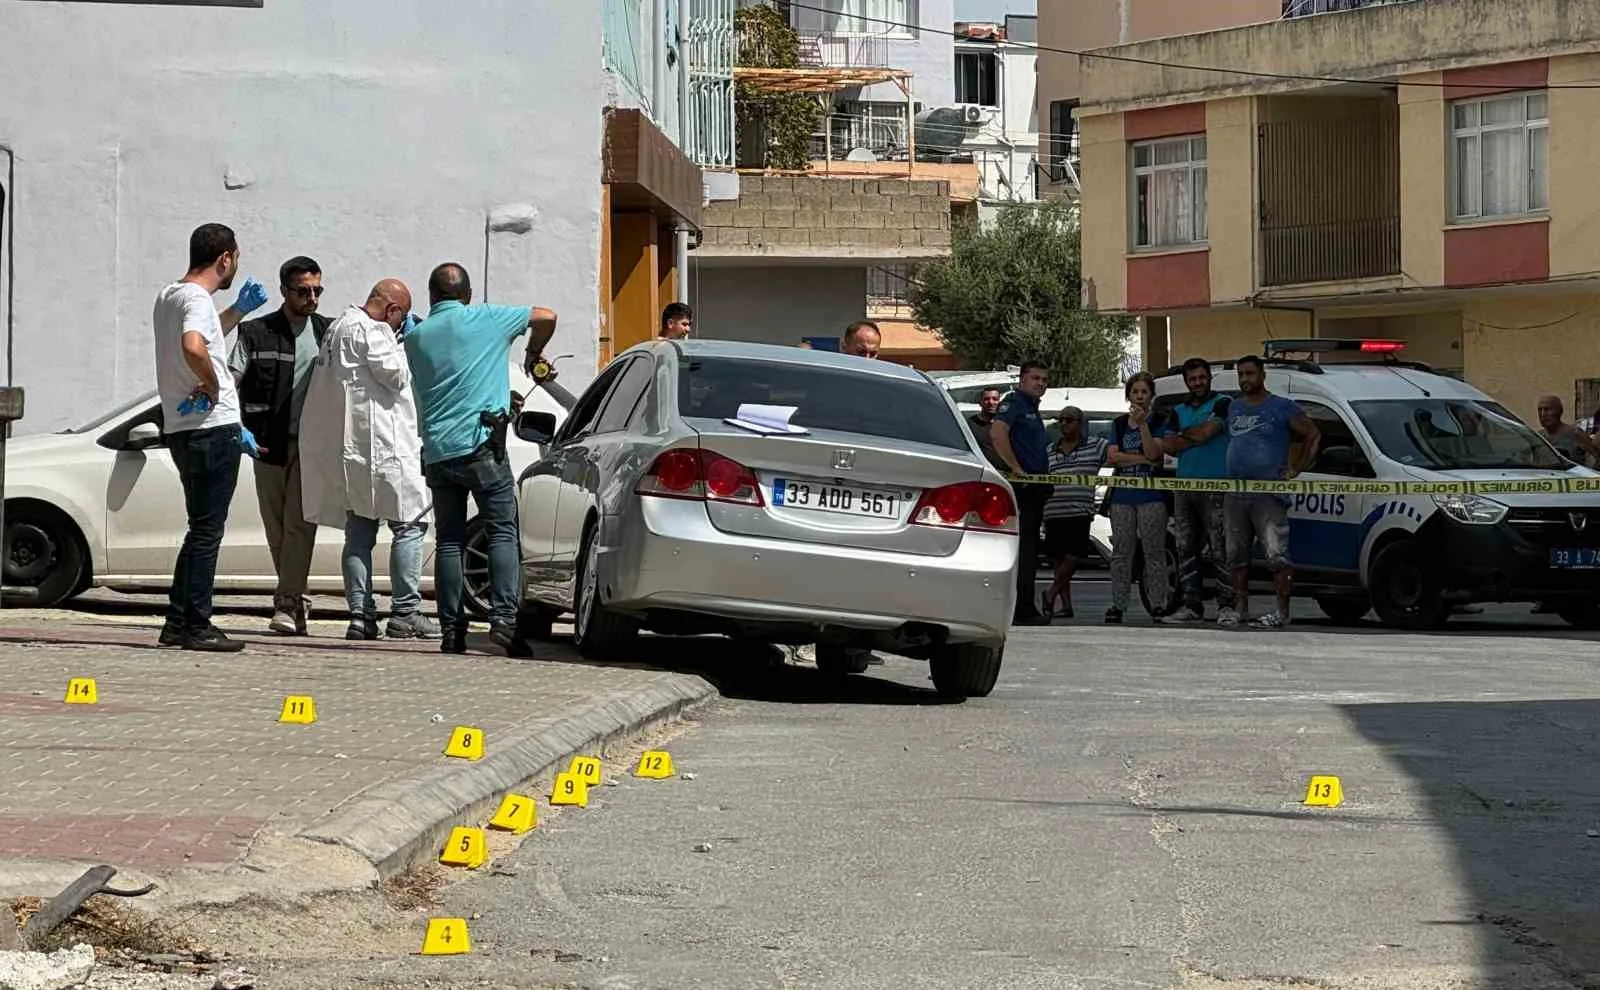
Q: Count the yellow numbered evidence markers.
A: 10